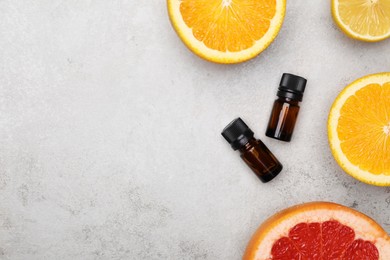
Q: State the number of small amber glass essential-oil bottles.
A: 2